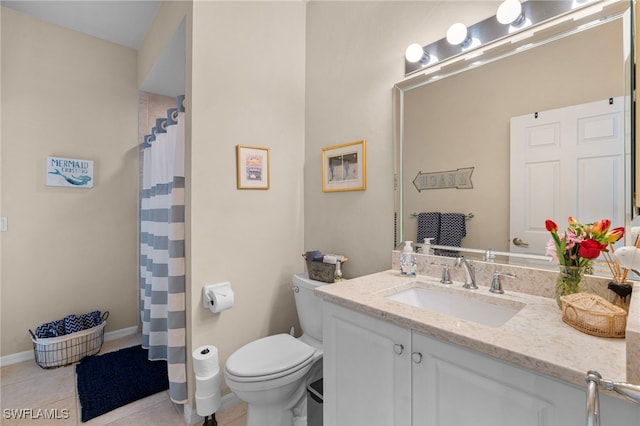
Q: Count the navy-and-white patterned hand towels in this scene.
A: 2